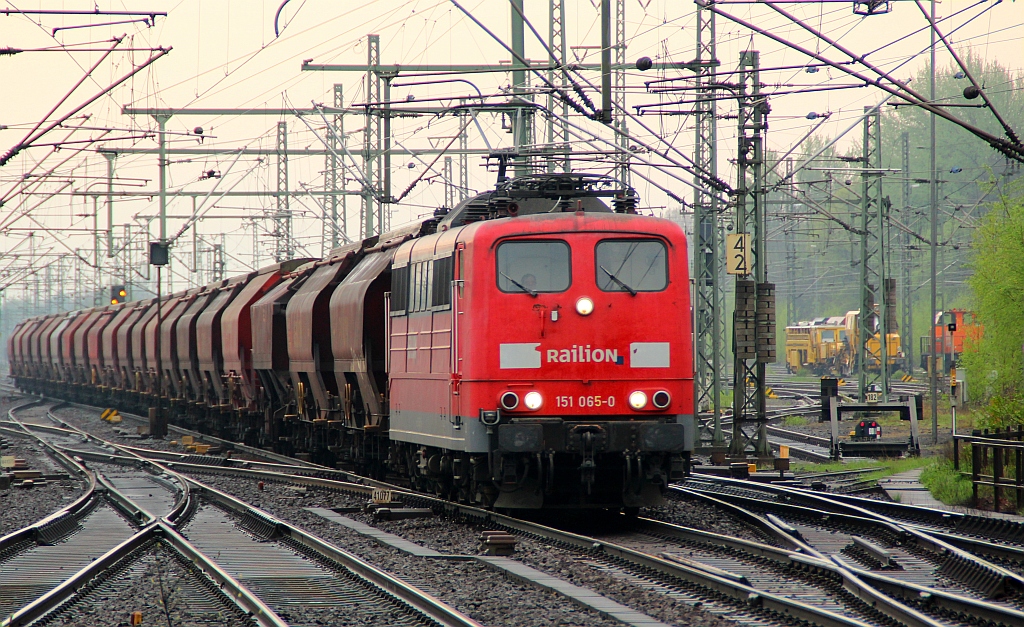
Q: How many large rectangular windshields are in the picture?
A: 2